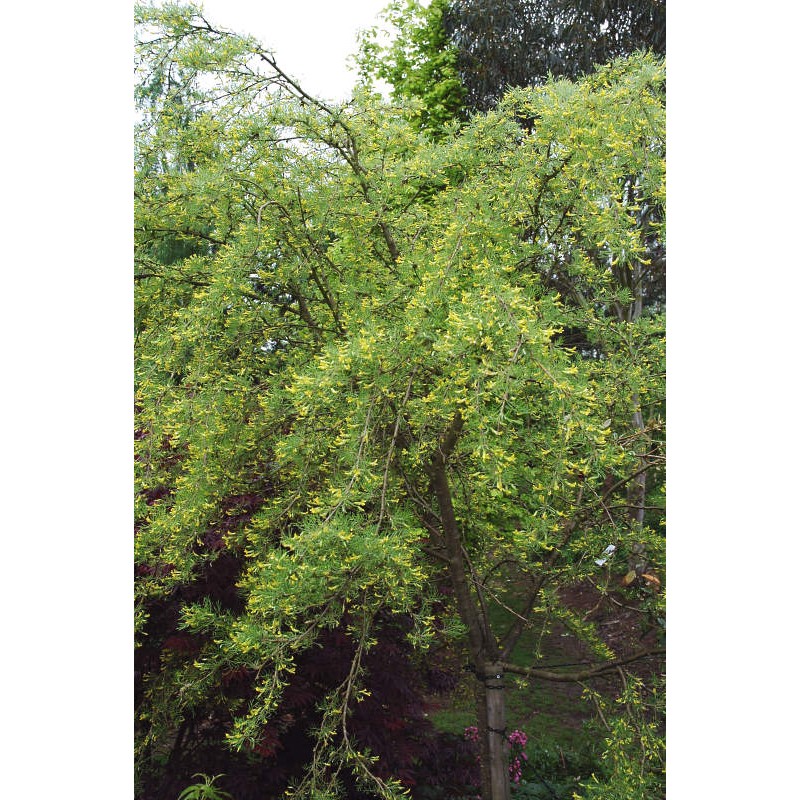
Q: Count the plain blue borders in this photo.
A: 0